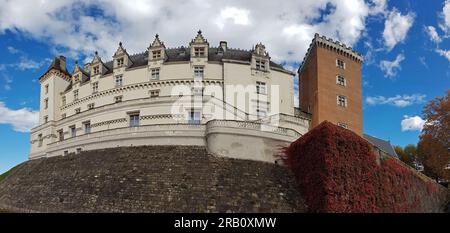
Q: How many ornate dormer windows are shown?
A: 6